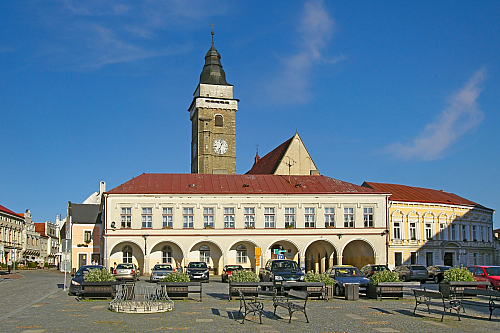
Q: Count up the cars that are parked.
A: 11